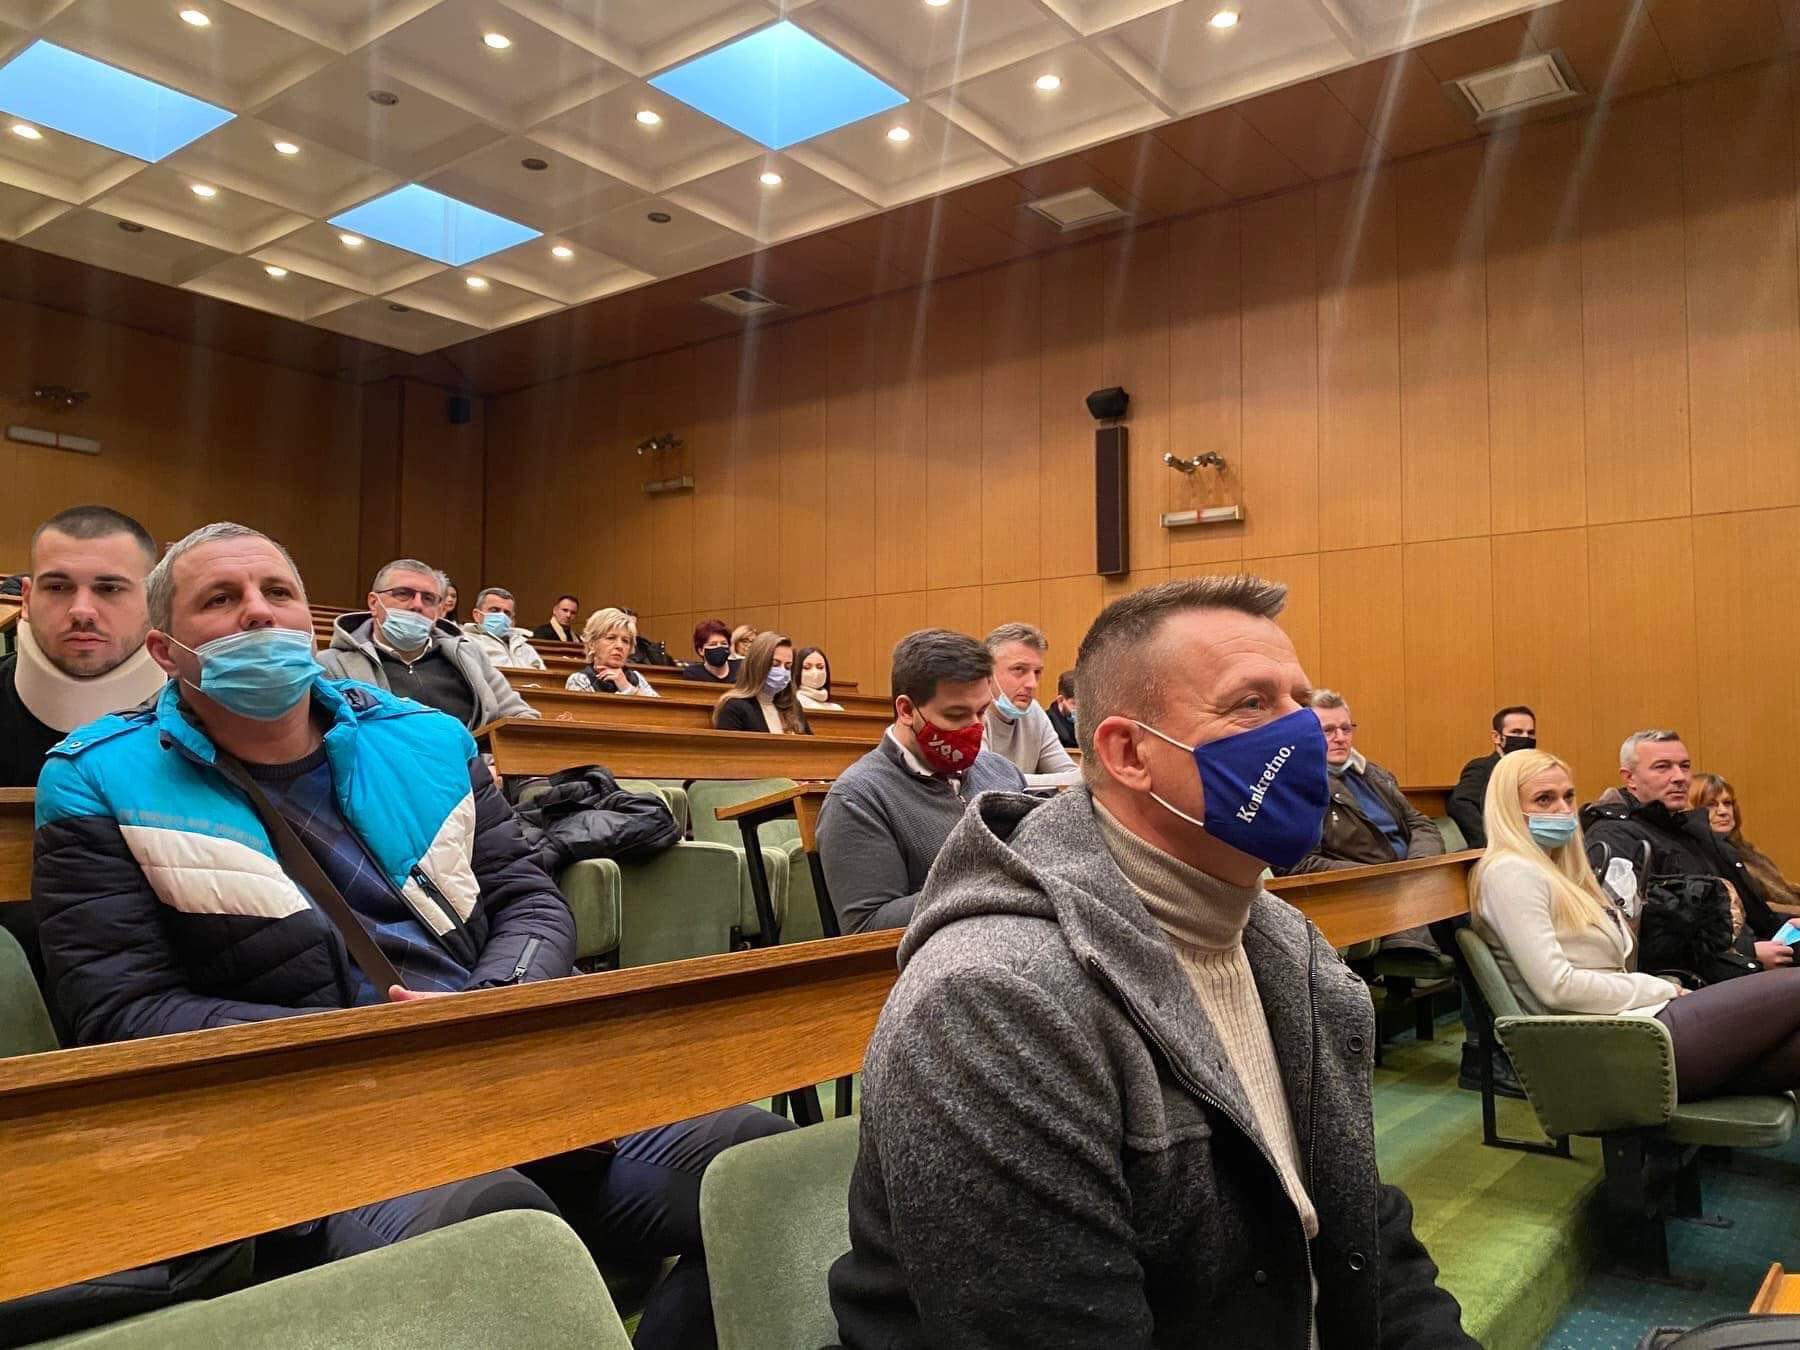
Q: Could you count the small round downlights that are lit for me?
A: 15